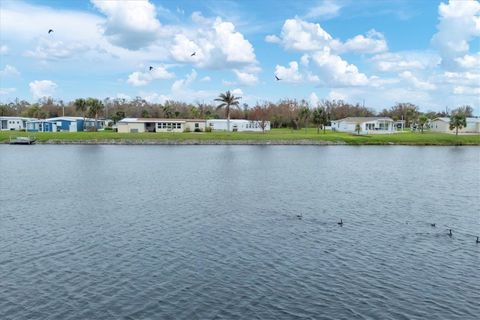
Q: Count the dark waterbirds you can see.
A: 5